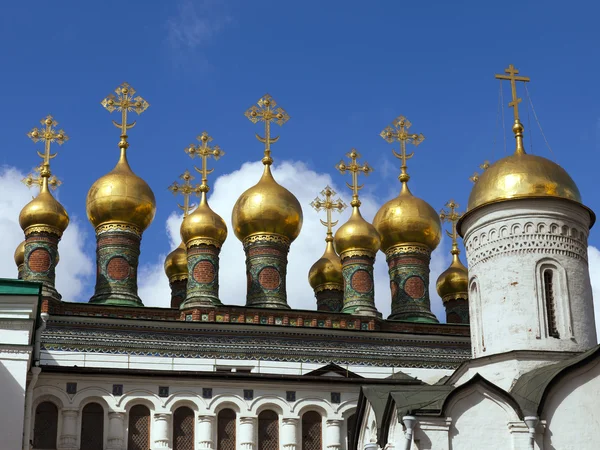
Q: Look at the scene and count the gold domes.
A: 11